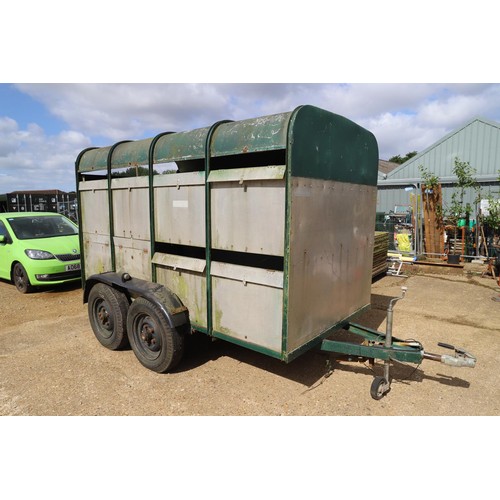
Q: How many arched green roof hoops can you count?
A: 5